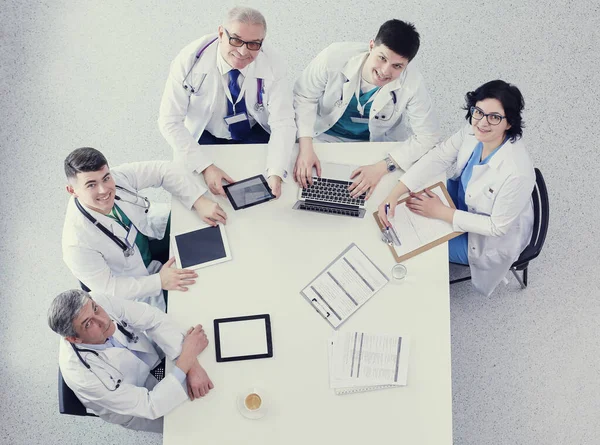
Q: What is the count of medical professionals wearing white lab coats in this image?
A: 5